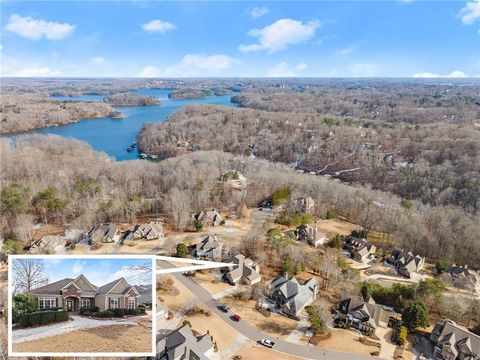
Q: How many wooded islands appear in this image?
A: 2